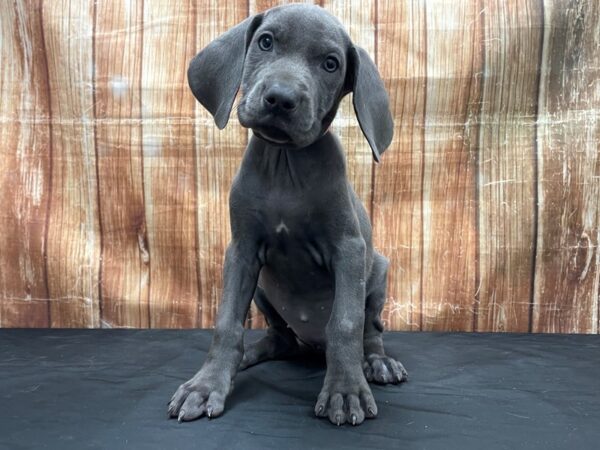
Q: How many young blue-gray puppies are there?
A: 1